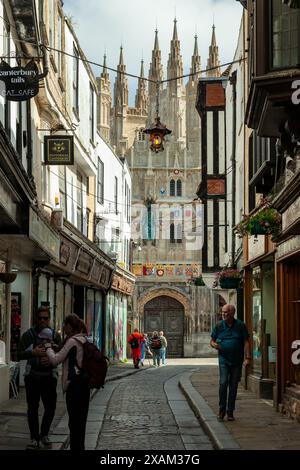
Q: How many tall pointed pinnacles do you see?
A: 7